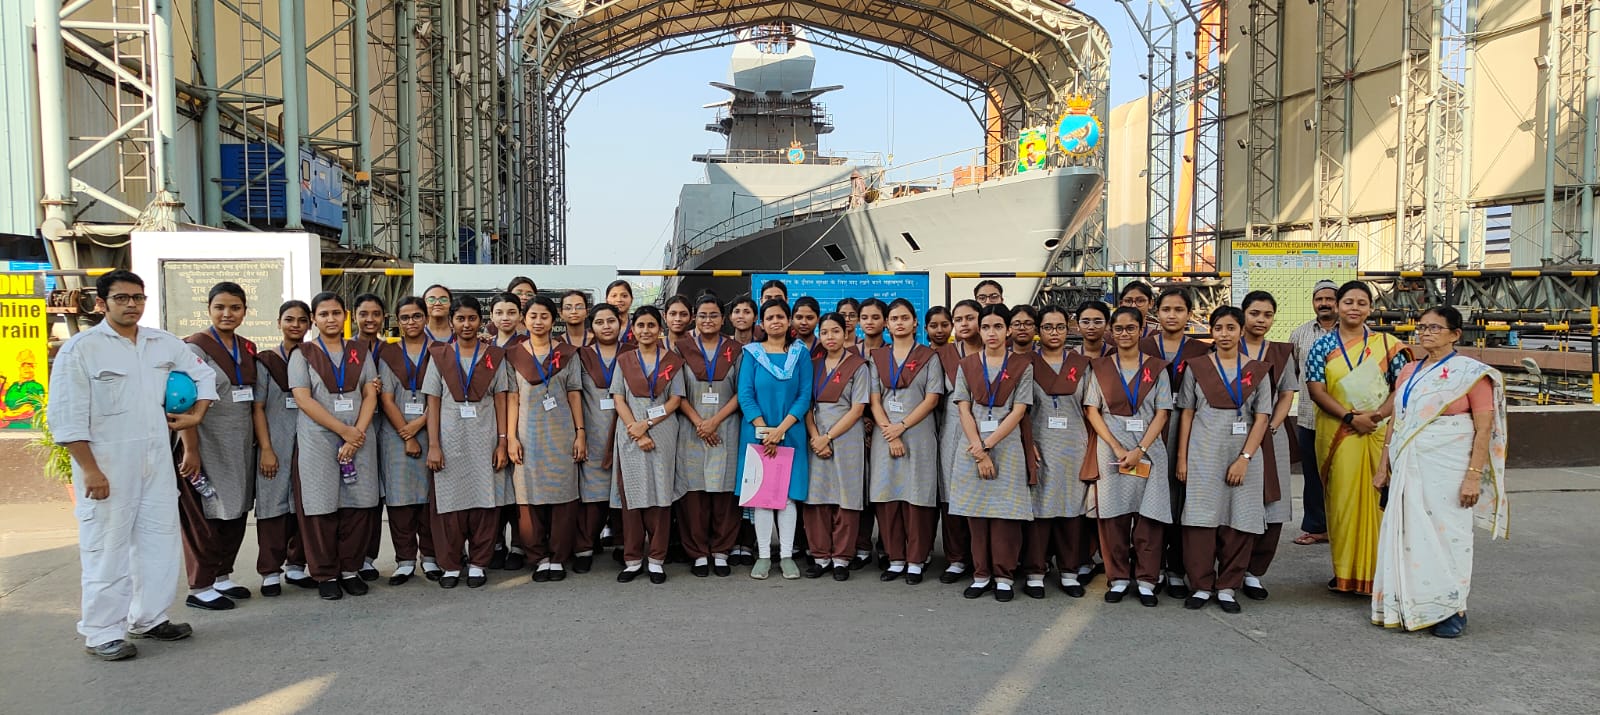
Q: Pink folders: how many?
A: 1